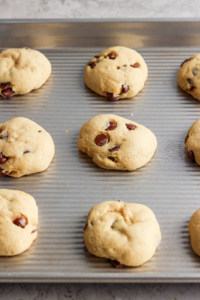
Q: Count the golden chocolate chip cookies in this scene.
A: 9